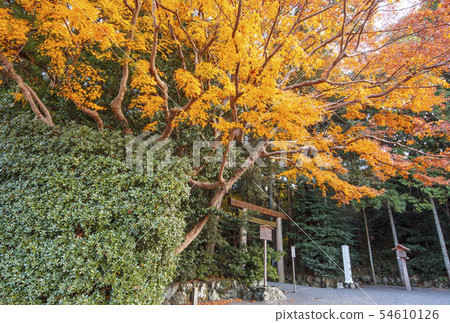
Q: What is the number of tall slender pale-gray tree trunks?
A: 3